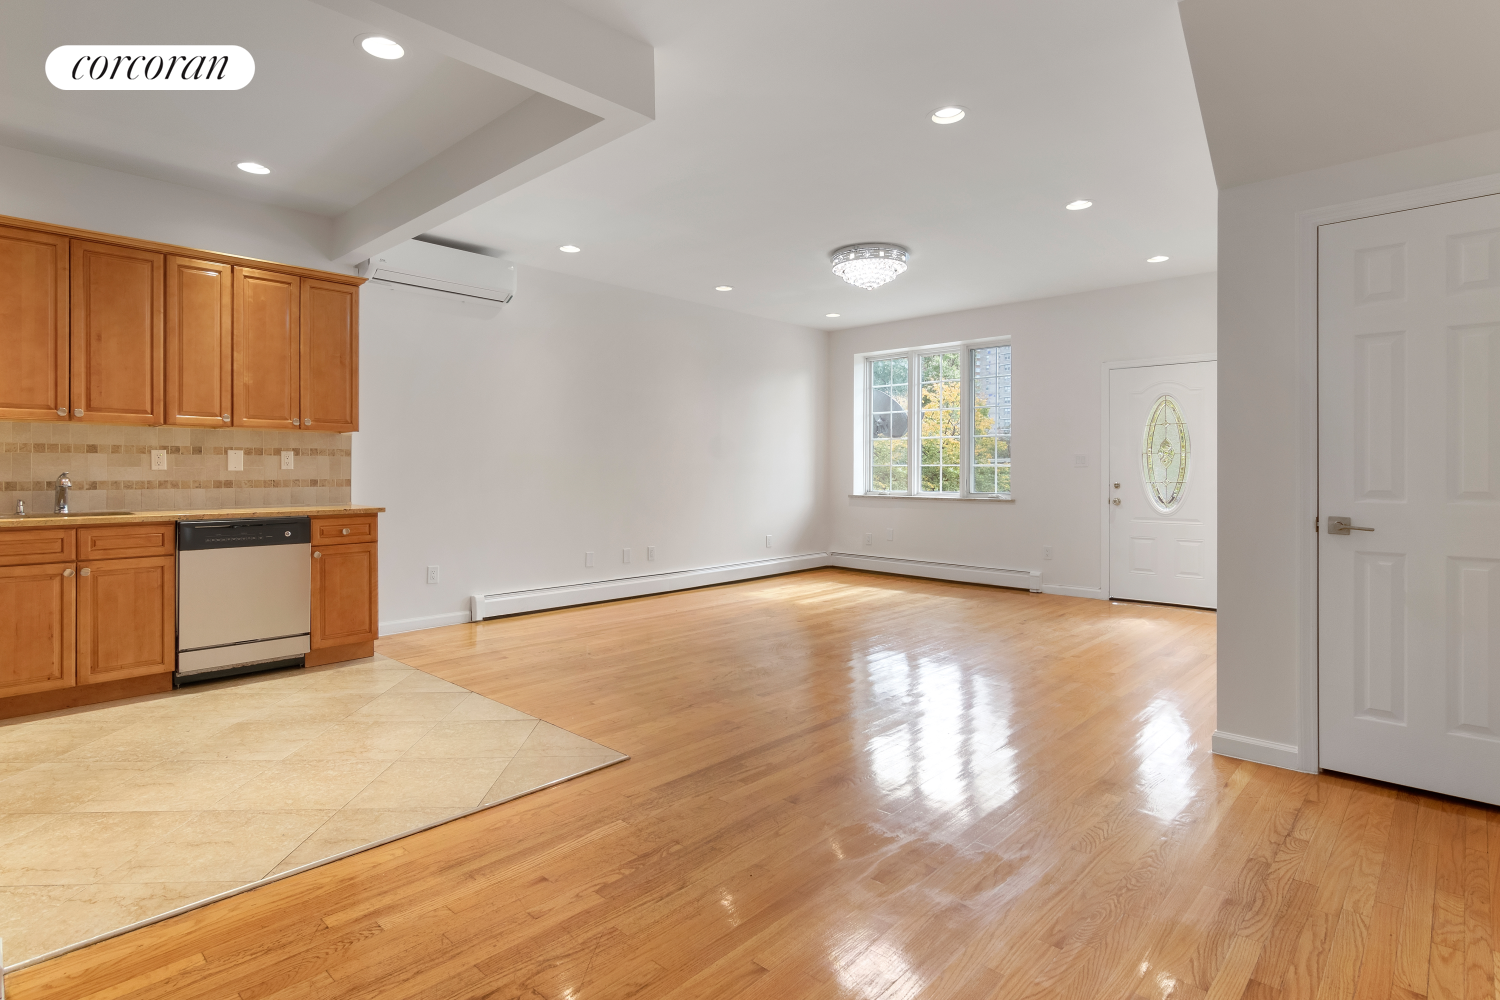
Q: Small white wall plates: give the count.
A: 12